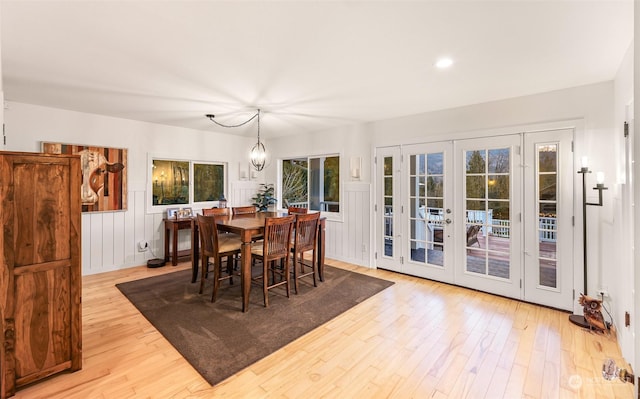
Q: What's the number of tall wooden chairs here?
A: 6